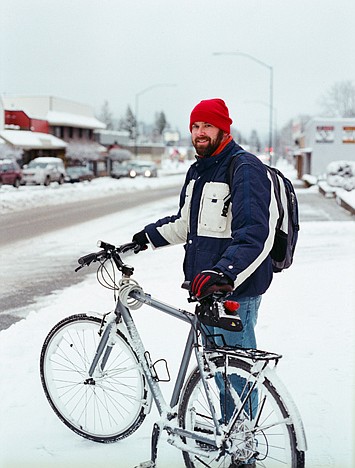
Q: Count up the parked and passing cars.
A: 5